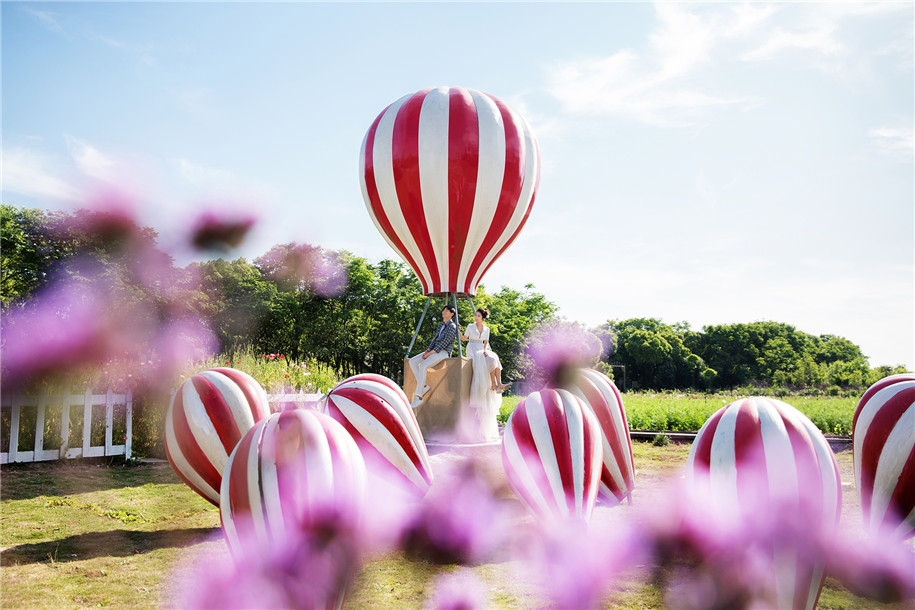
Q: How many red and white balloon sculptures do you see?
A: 8